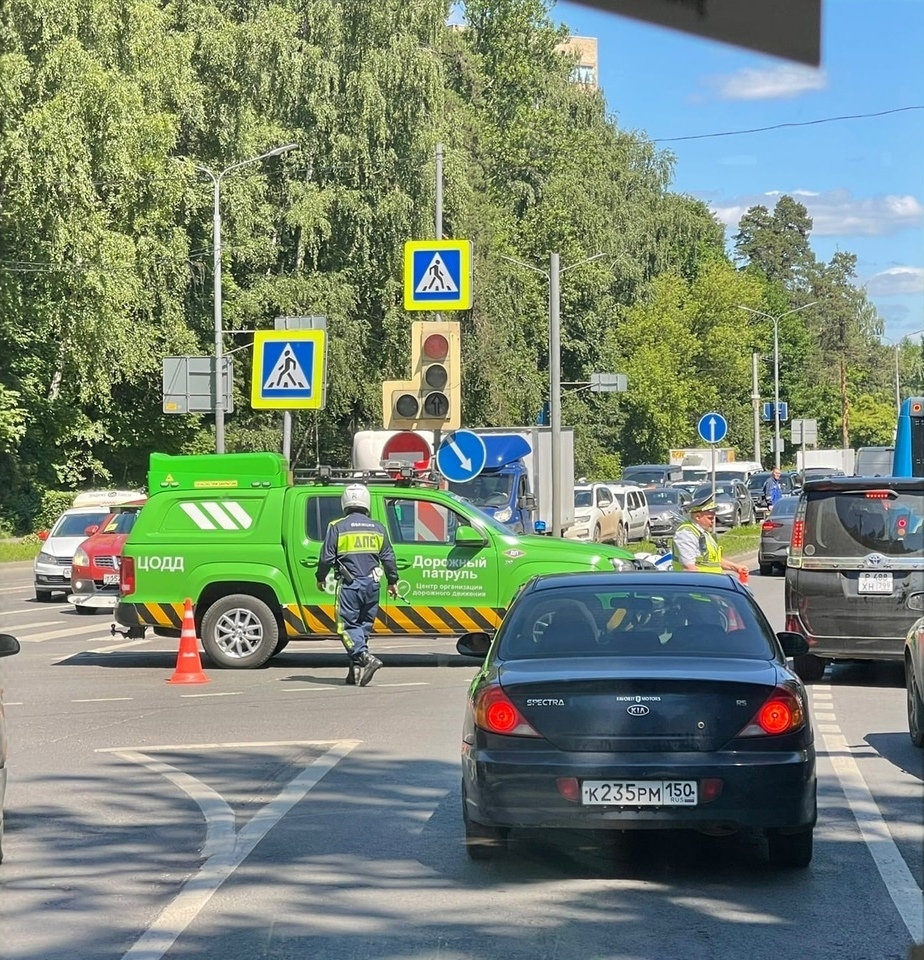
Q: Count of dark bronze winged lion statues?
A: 0